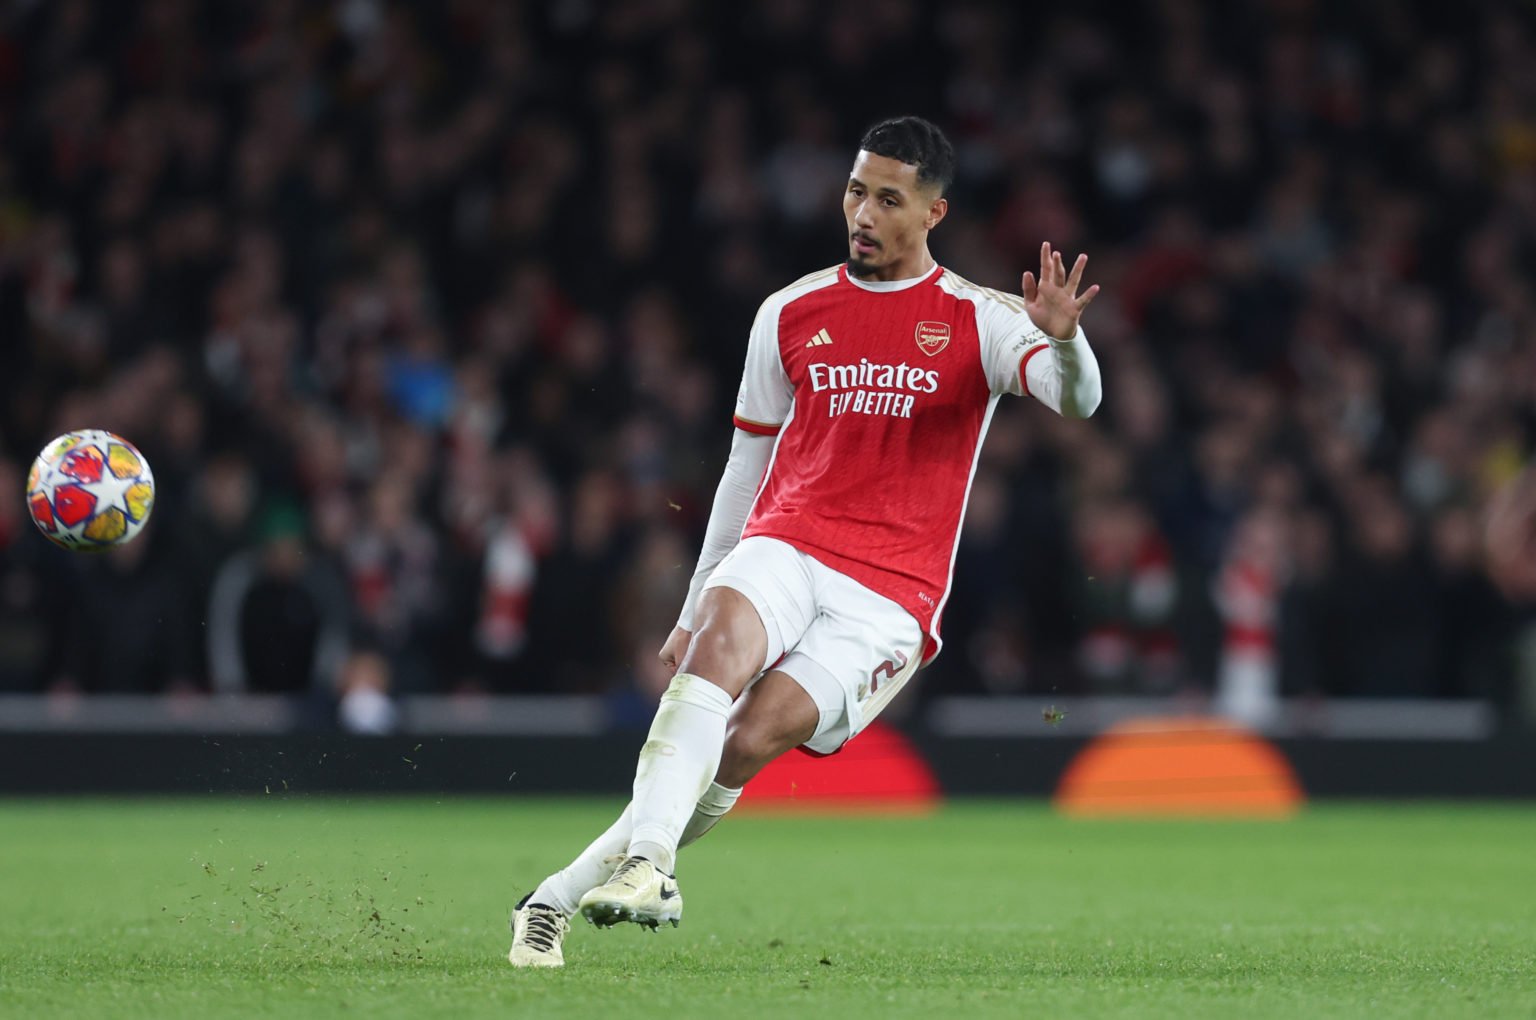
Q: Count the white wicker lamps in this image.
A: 0